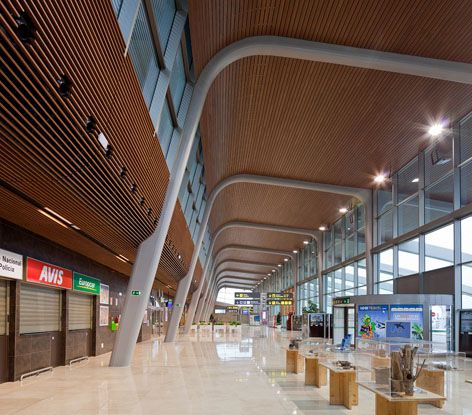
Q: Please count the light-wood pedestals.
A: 6